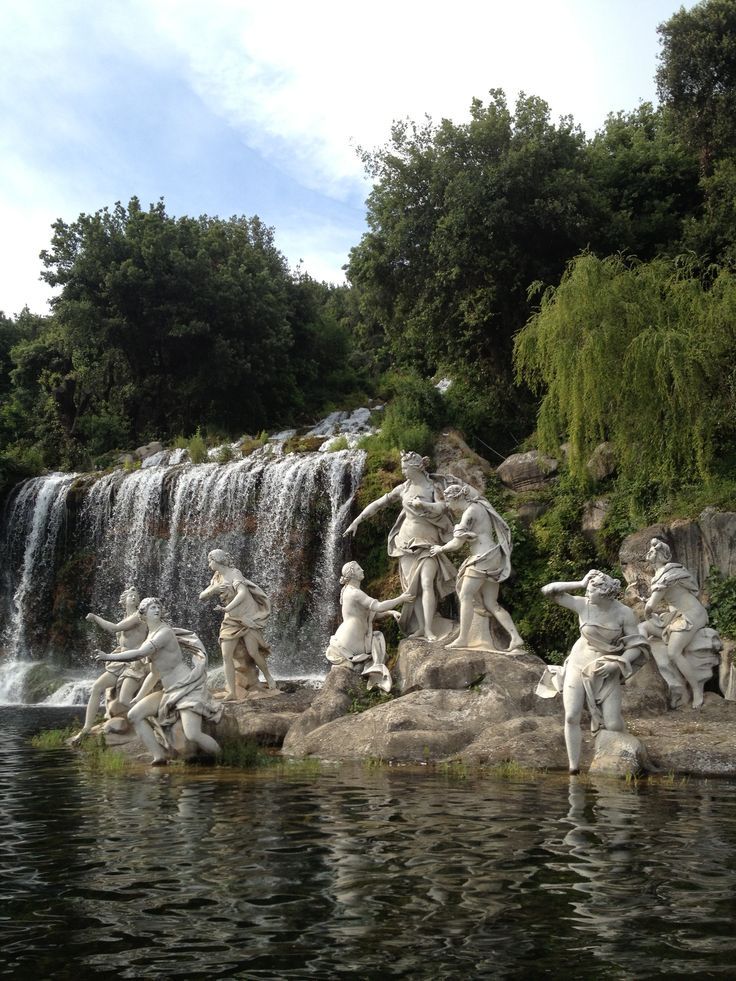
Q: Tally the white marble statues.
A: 8